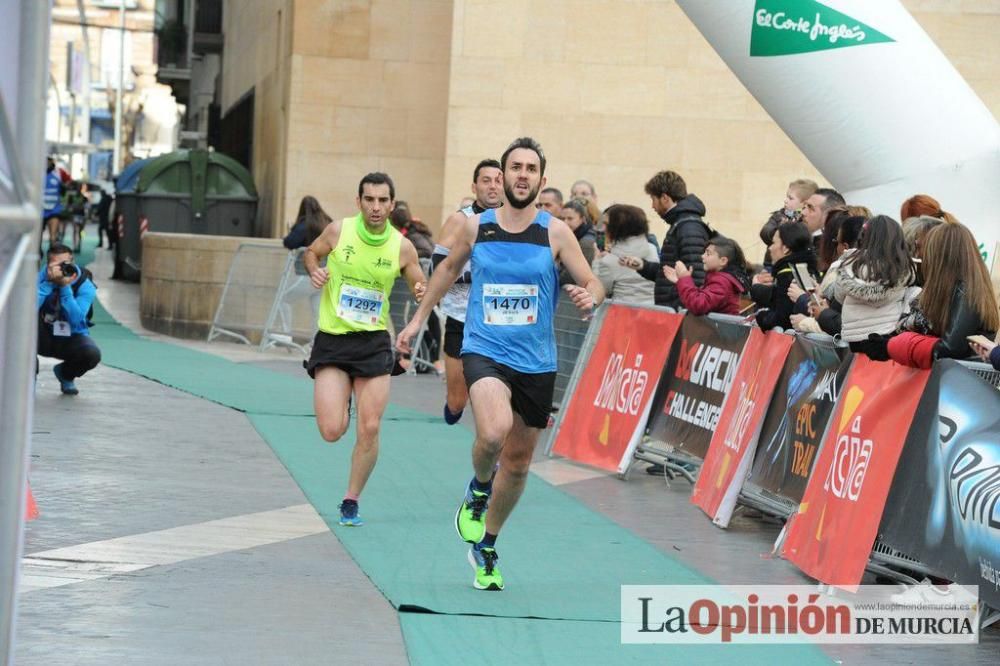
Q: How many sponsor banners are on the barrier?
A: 6